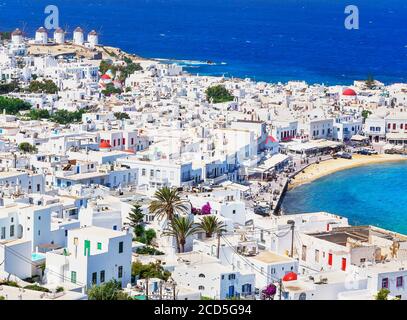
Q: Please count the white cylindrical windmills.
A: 5